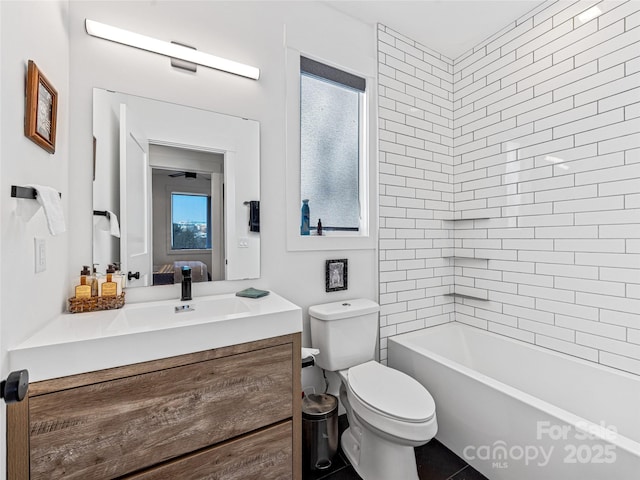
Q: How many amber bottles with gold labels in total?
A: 2